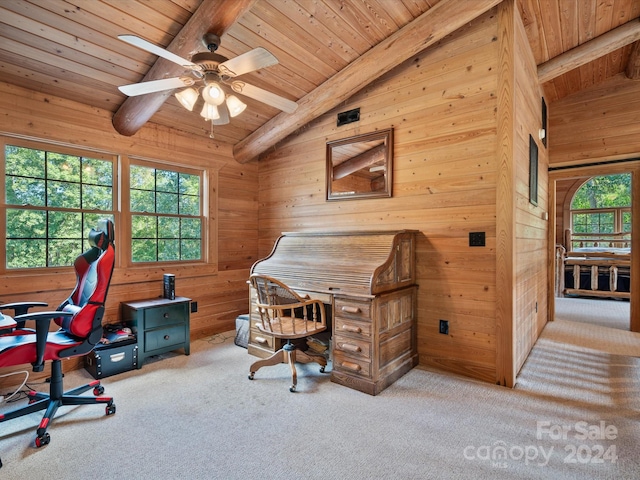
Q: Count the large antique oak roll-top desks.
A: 1